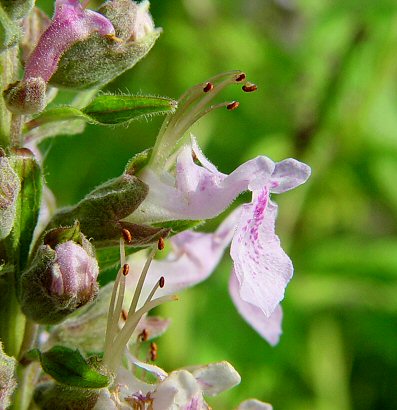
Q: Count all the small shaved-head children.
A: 0